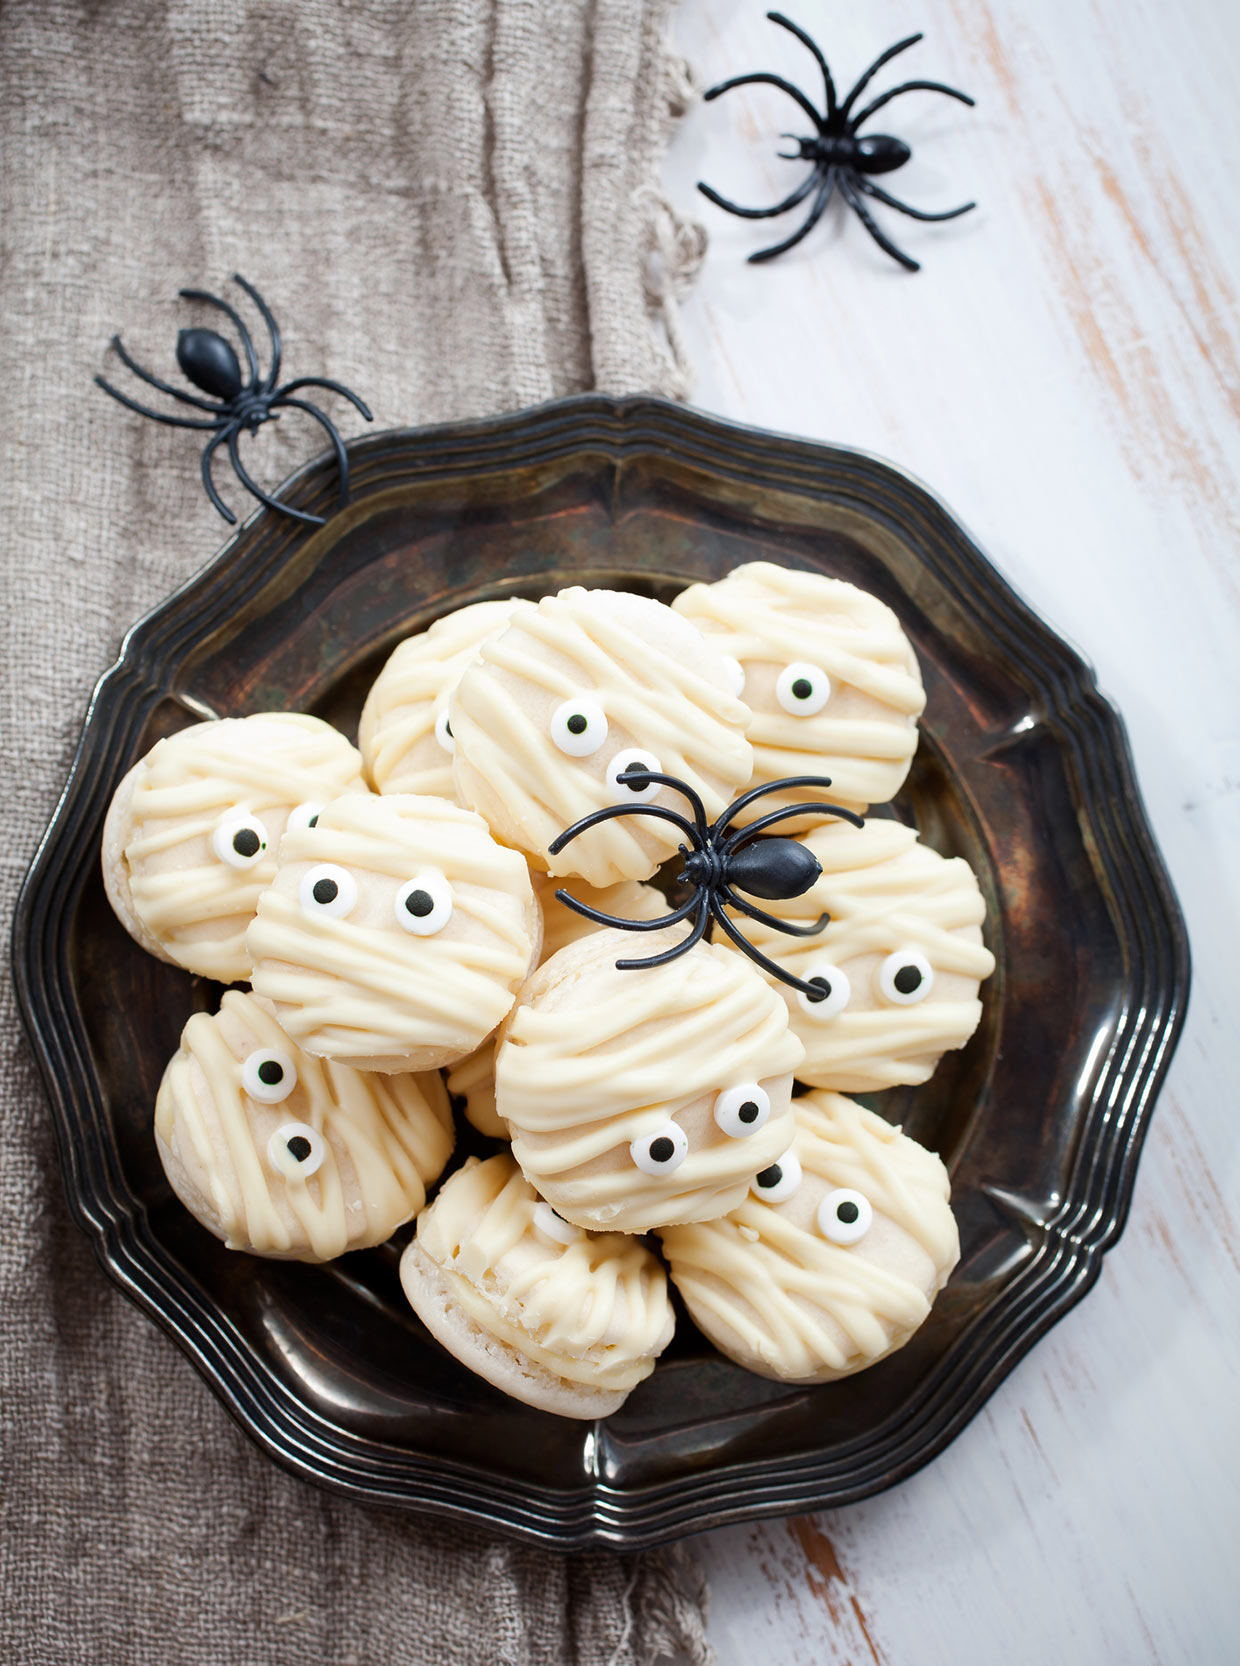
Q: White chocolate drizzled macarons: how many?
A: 11